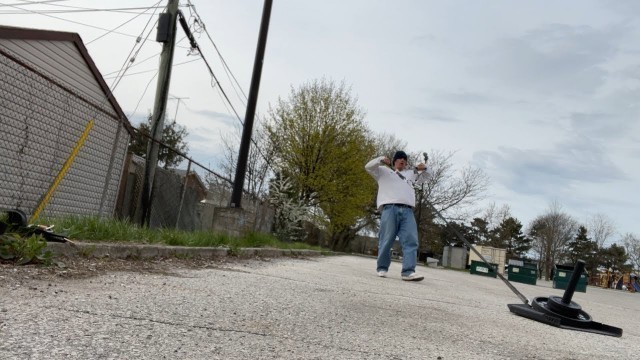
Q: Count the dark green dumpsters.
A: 3